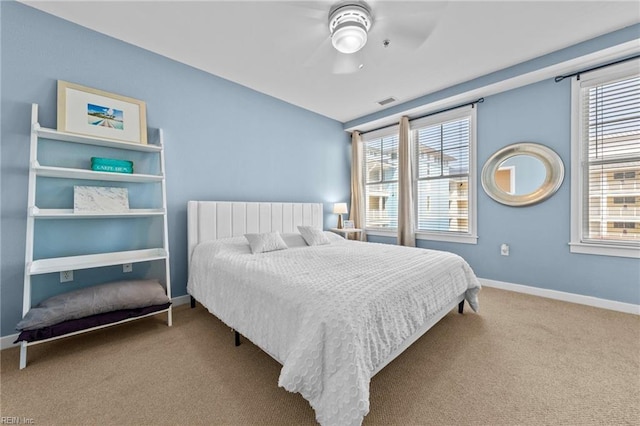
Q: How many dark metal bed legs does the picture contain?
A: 3